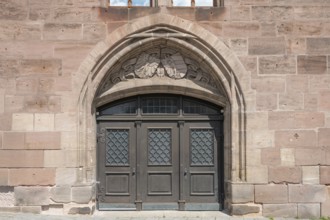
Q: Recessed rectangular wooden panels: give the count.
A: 3